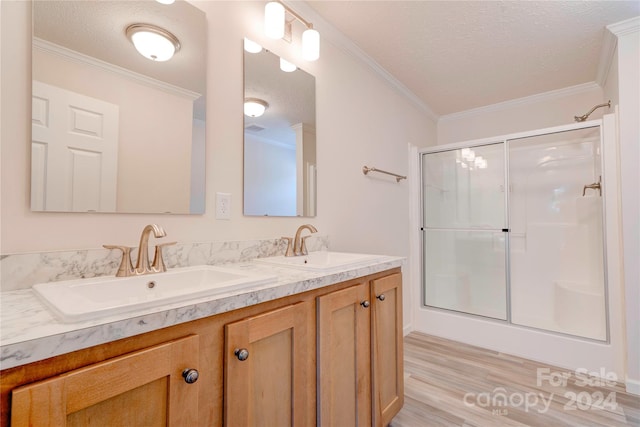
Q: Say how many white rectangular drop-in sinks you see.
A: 2